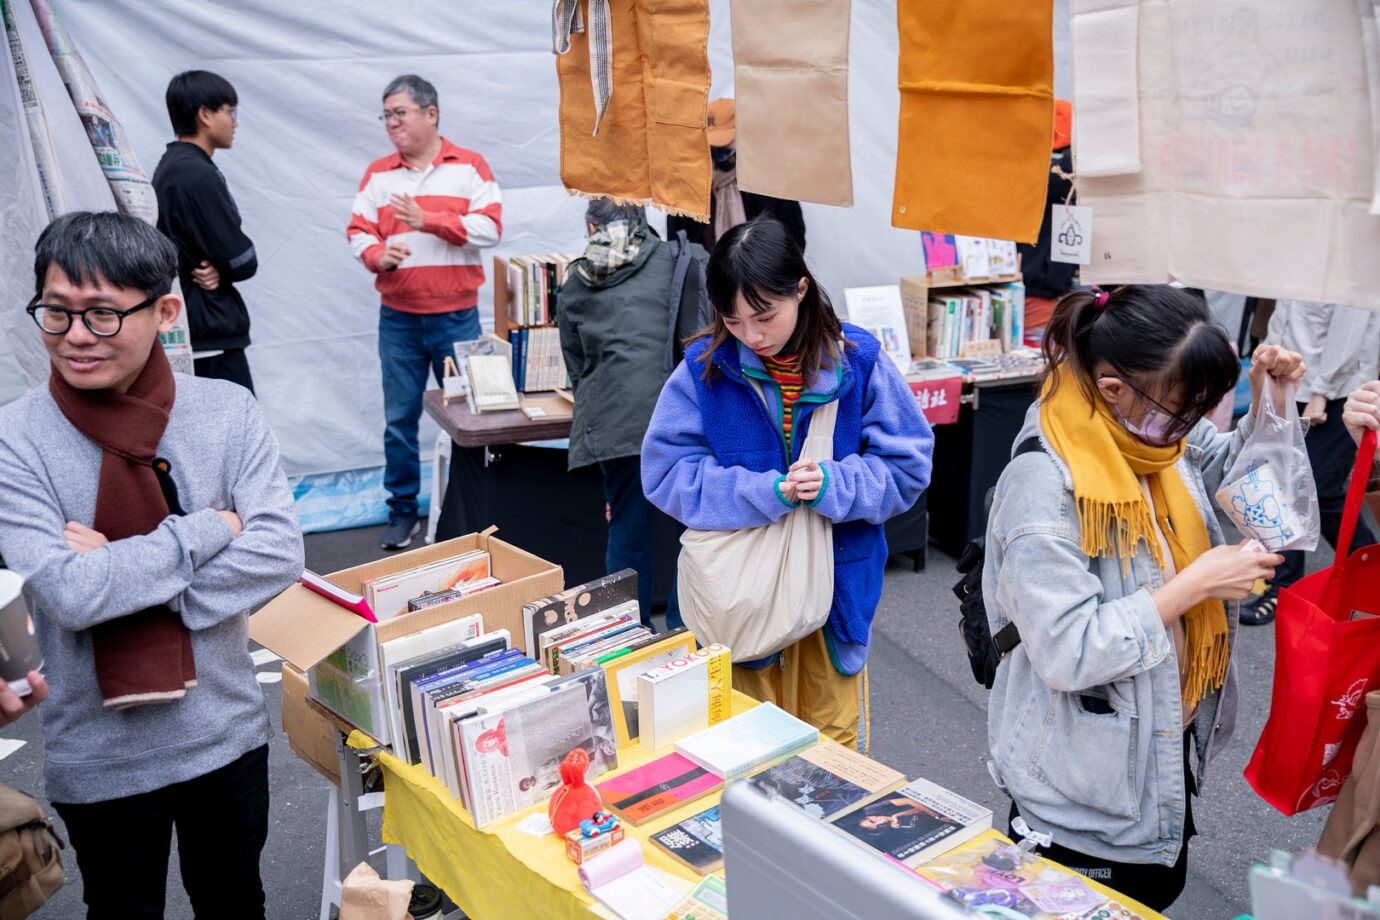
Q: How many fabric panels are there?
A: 4